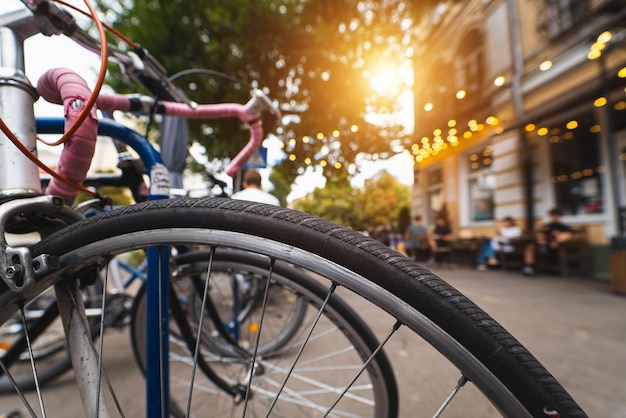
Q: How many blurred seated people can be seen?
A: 4